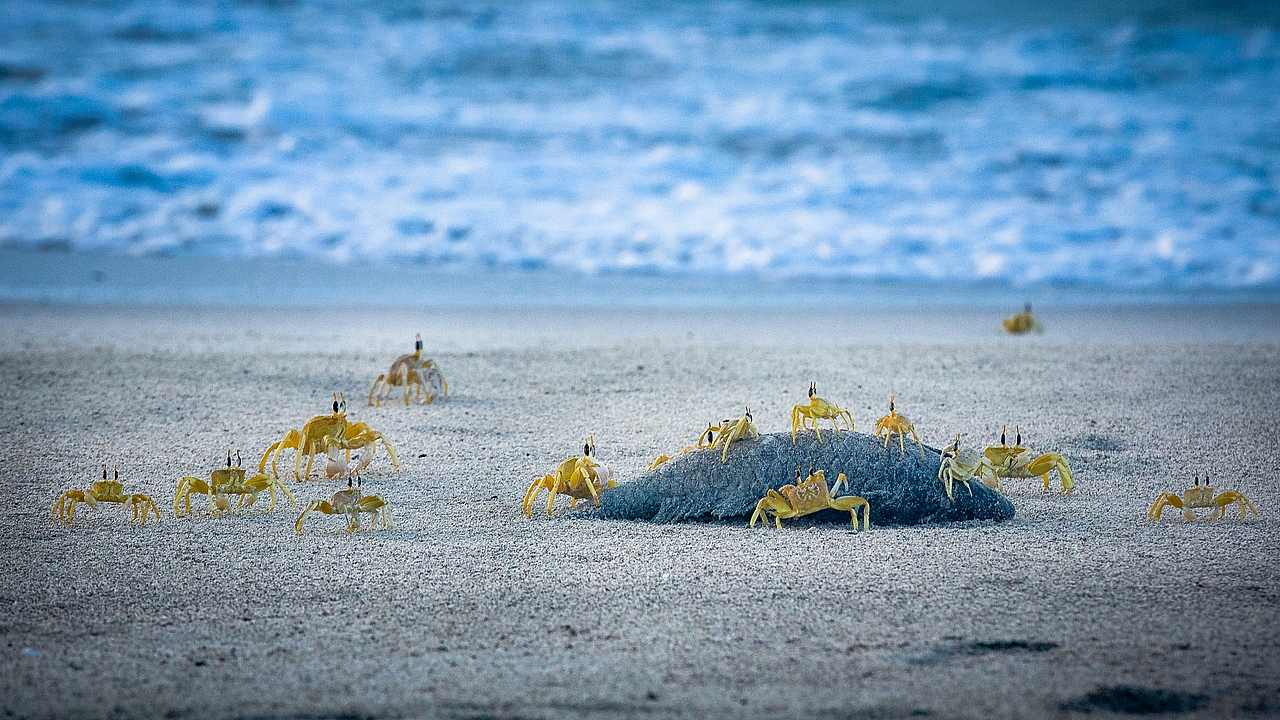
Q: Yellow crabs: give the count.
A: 15